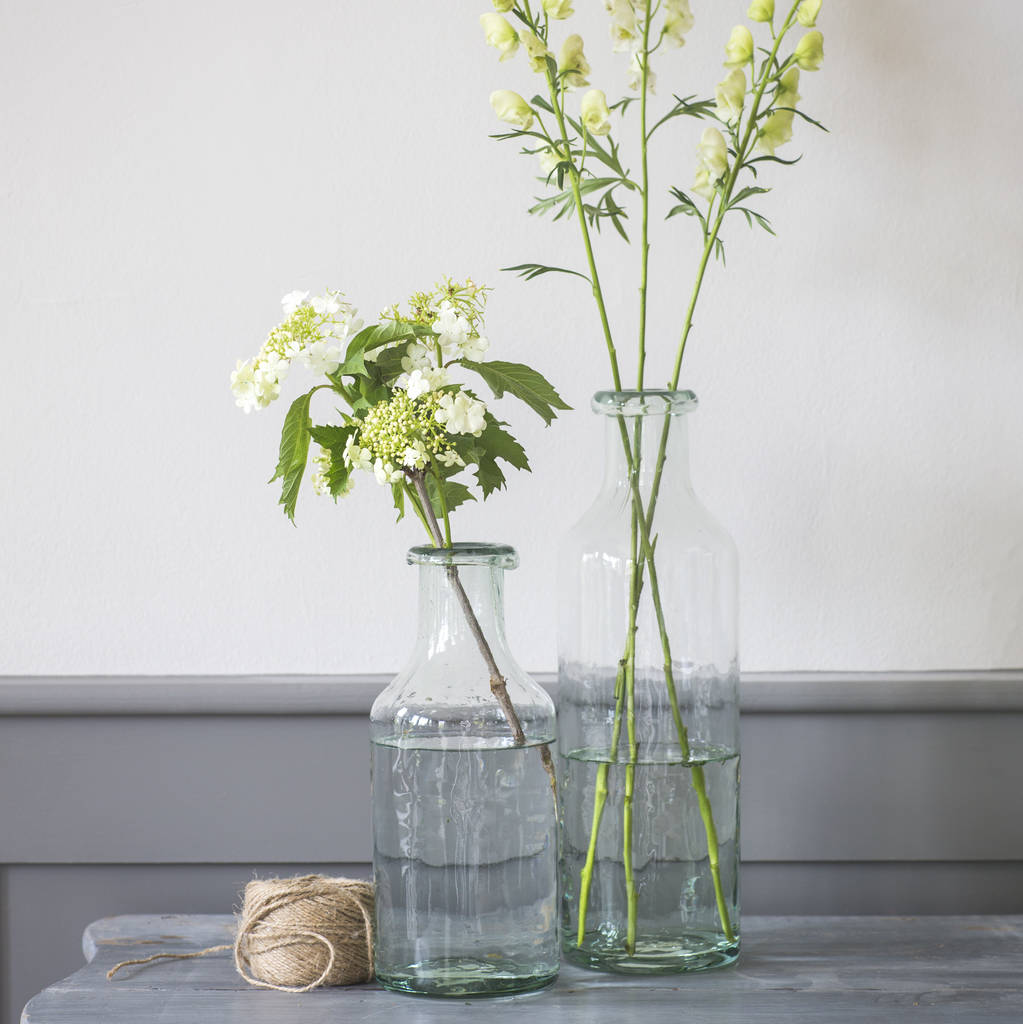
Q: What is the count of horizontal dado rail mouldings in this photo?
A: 1